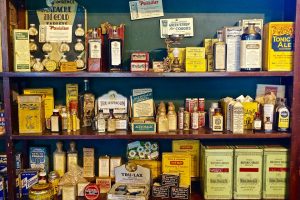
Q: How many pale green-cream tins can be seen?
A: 3